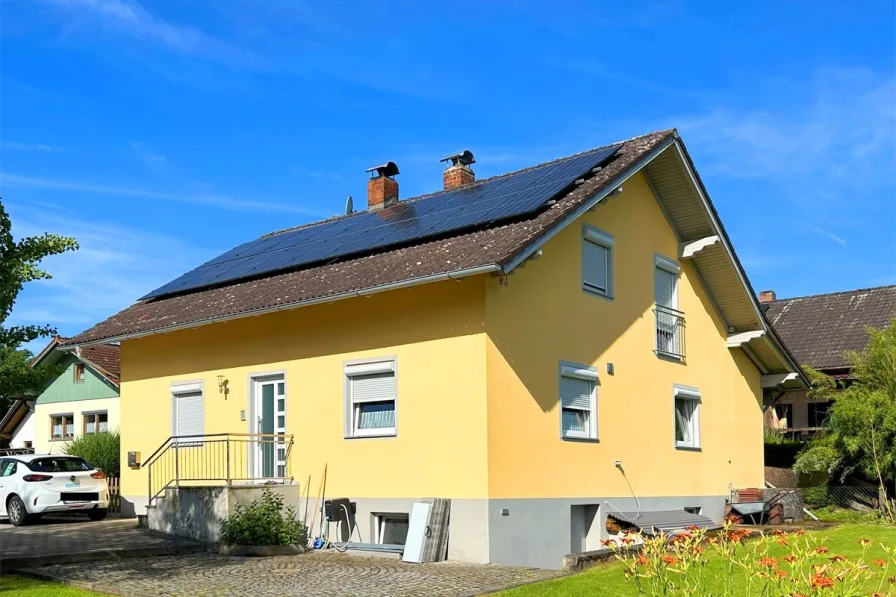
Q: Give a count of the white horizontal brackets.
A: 3